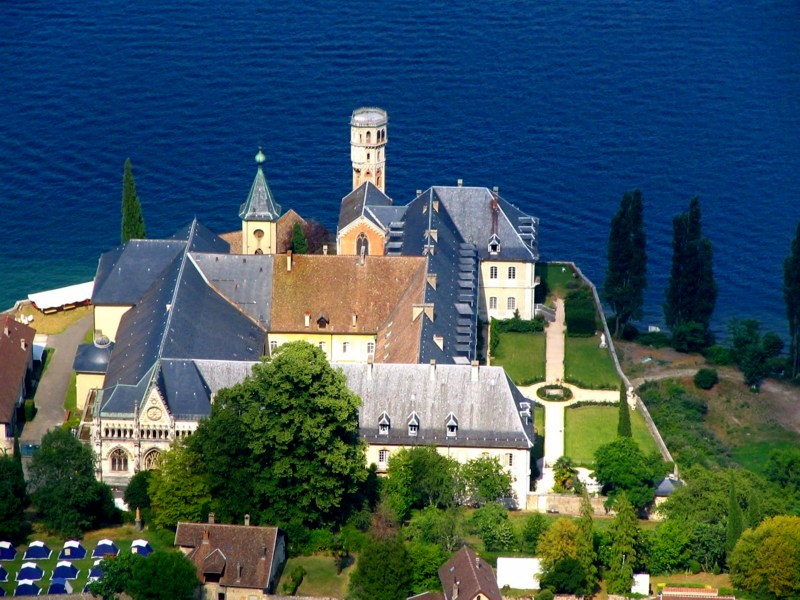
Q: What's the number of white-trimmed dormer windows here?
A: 4